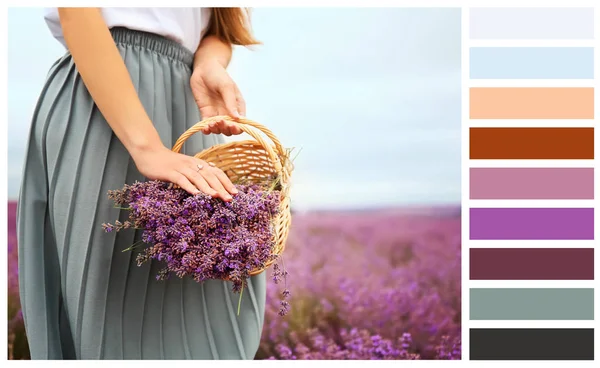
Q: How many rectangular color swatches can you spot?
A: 9